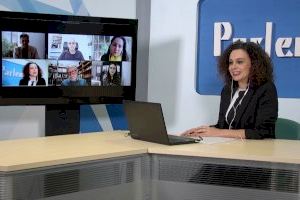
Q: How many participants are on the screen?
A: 6